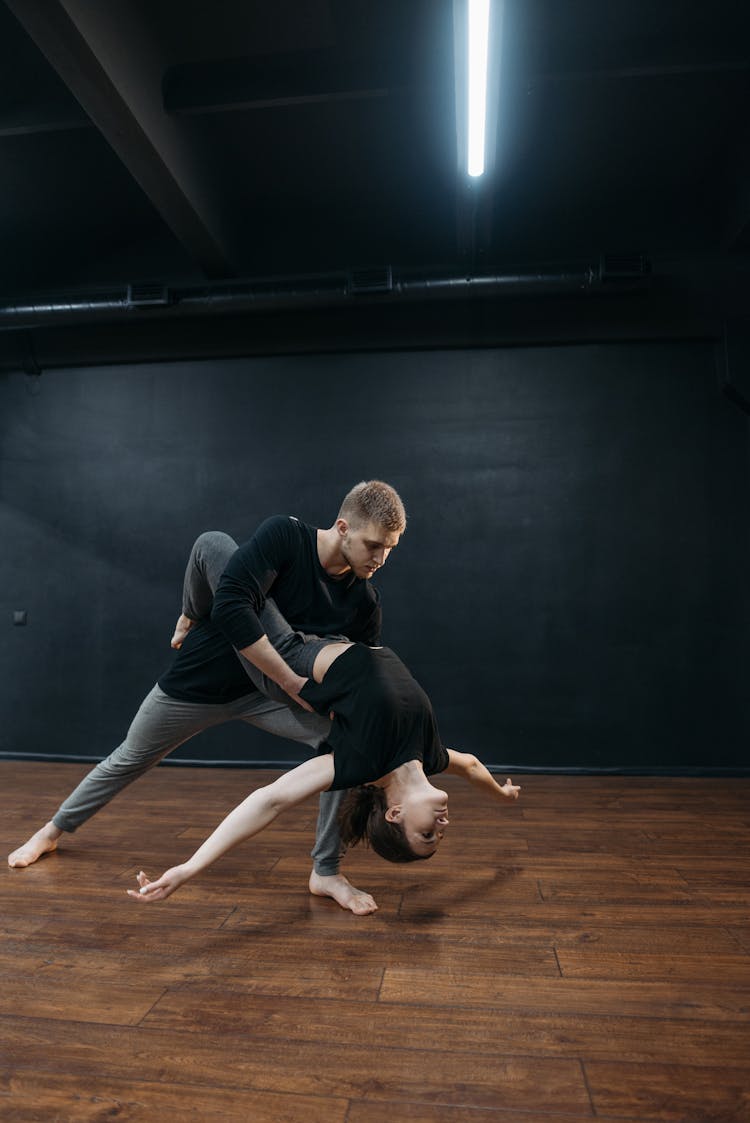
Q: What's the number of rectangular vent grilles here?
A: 3